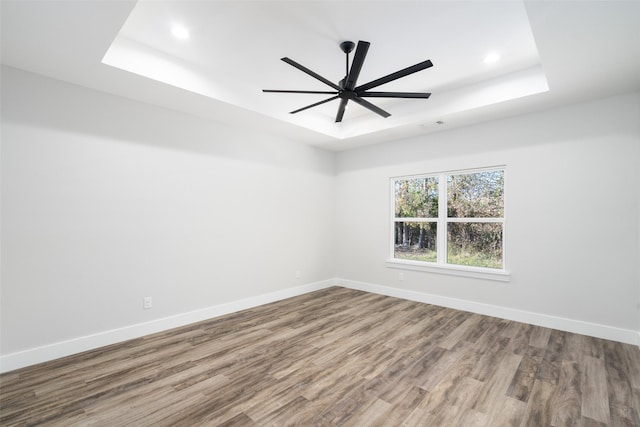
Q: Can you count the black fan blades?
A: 8